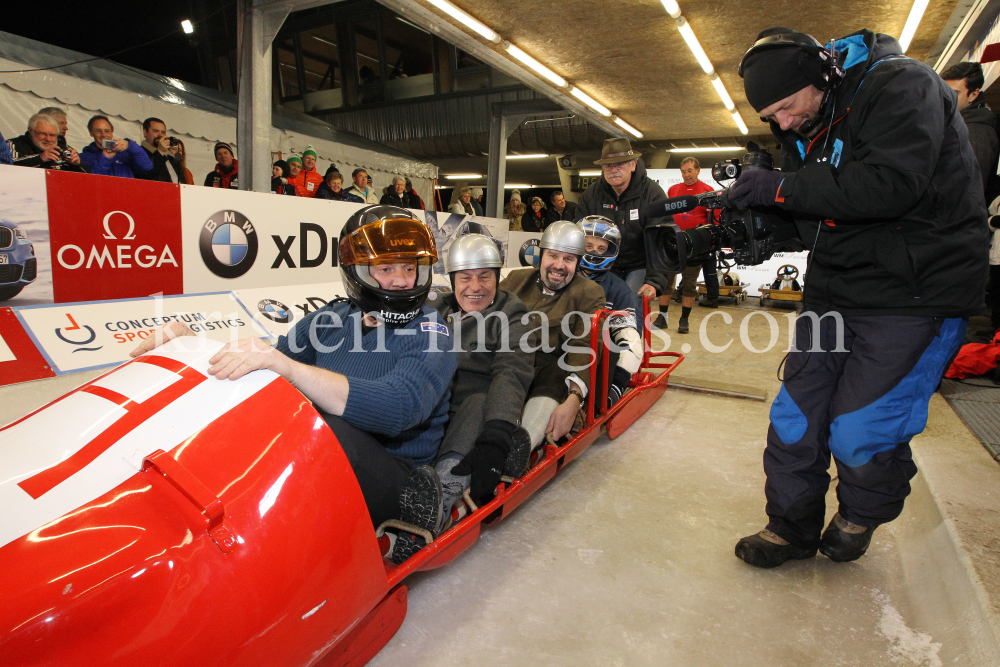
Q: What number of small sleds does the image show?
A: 2